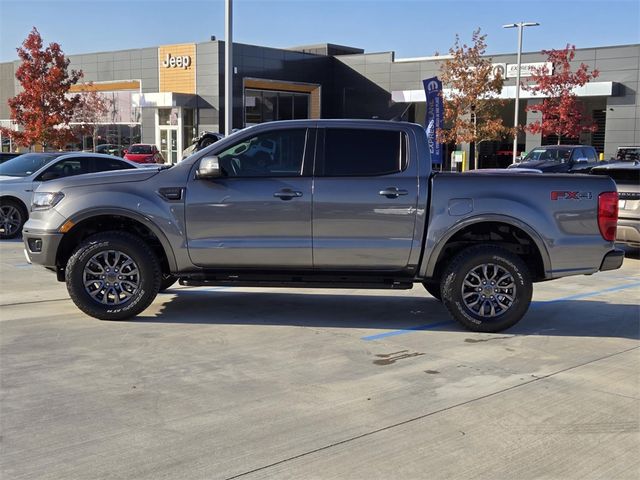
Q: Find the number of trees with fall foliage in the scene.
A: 4